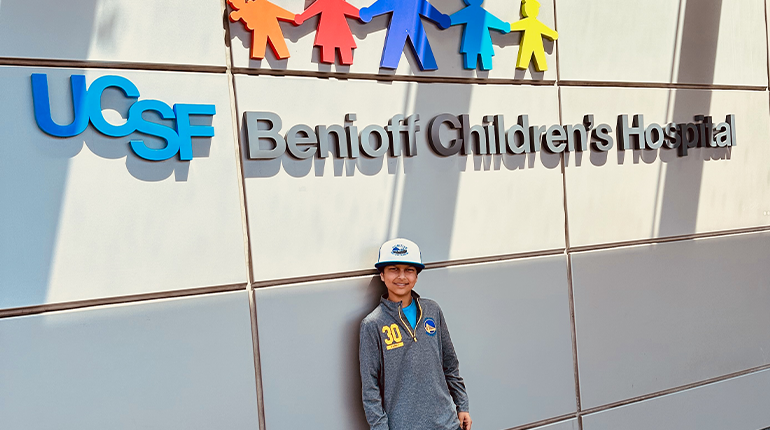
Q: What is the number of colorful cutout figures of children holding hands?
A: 5